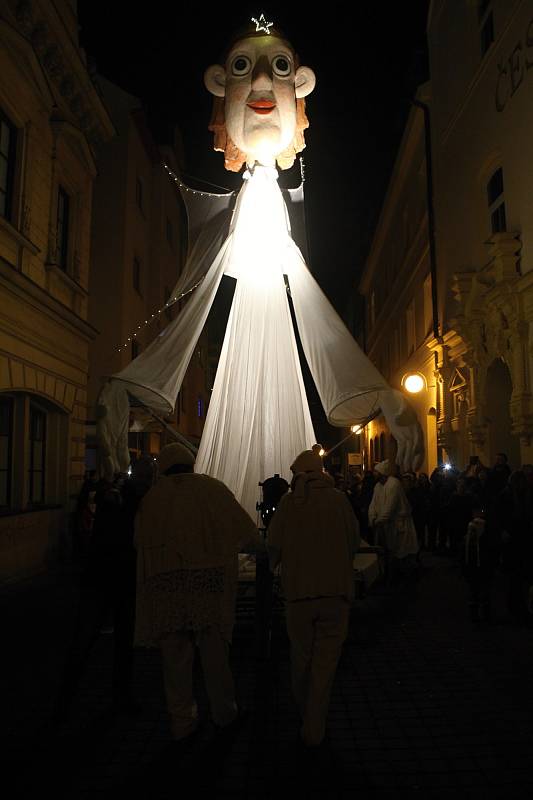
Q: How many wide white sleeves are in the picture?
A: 2